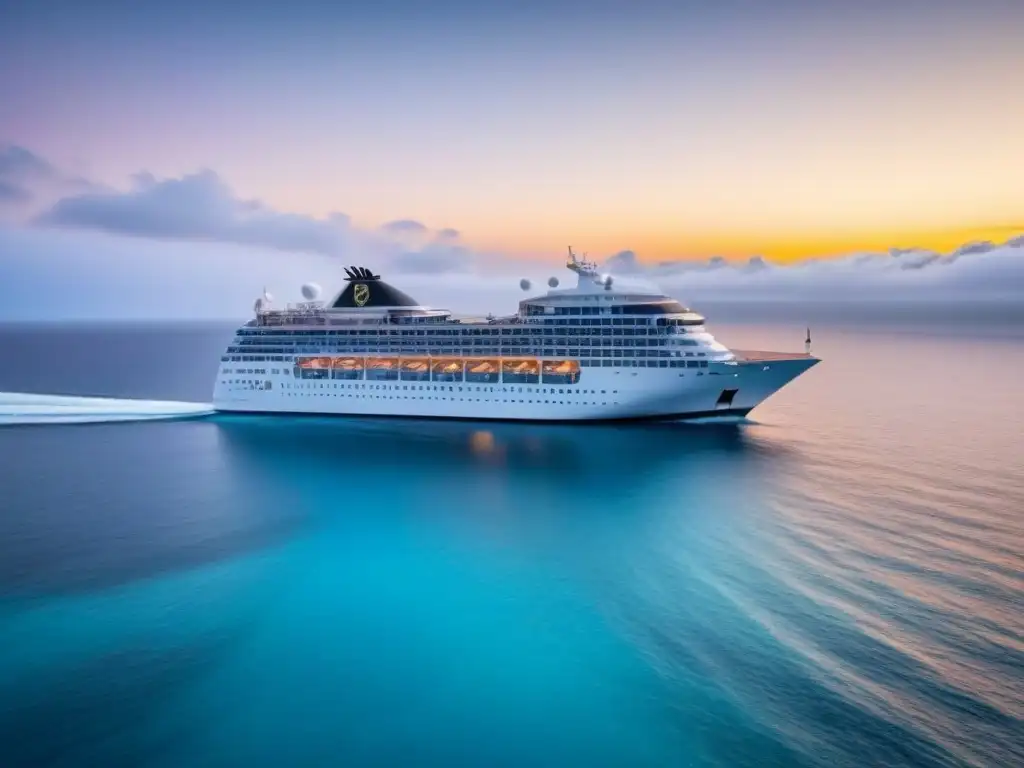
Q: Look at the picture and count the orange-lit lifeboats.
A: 8